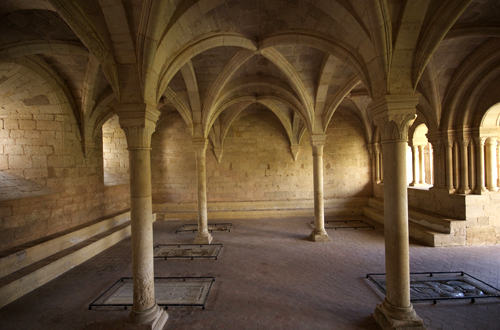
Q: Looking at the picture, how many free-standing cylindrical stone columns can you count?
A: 4